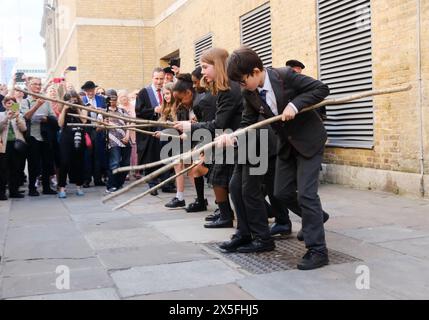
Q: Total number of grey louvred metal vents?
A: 3